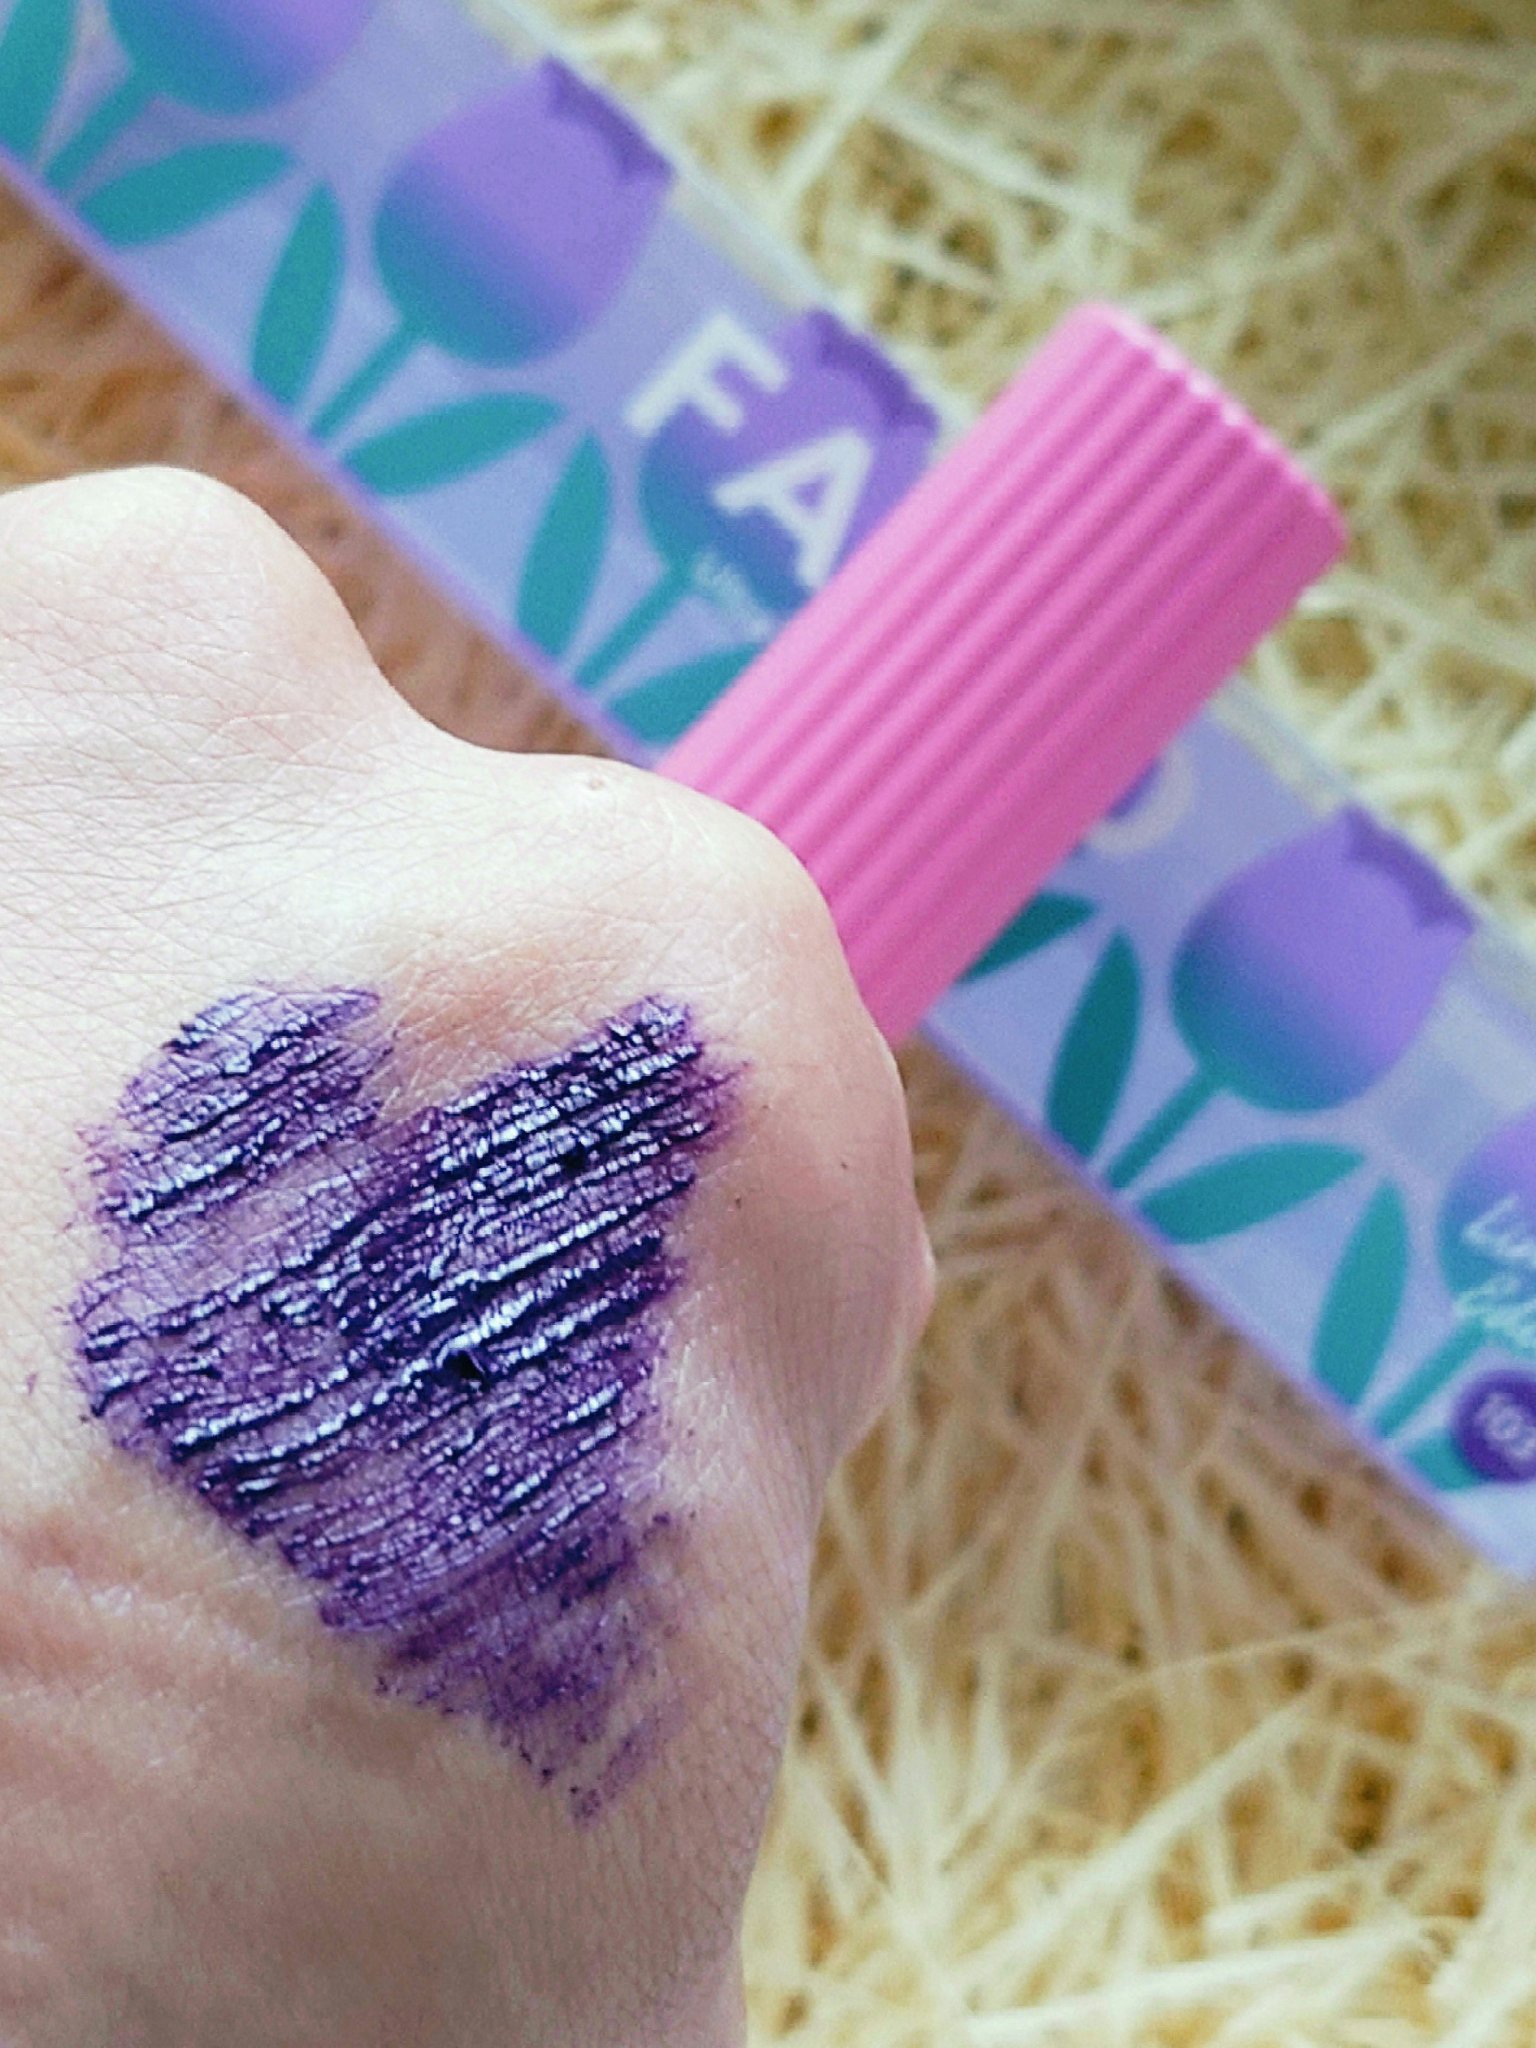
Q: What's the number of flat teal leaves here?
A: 11